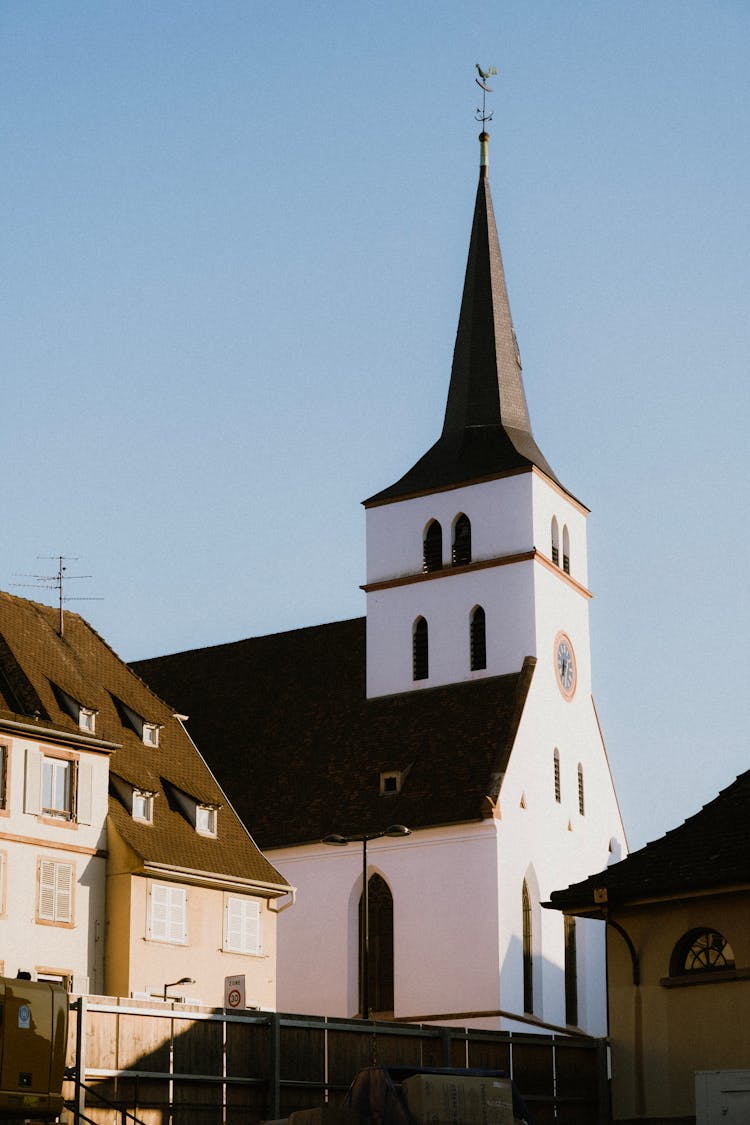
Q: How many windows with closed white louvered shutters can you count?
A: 3